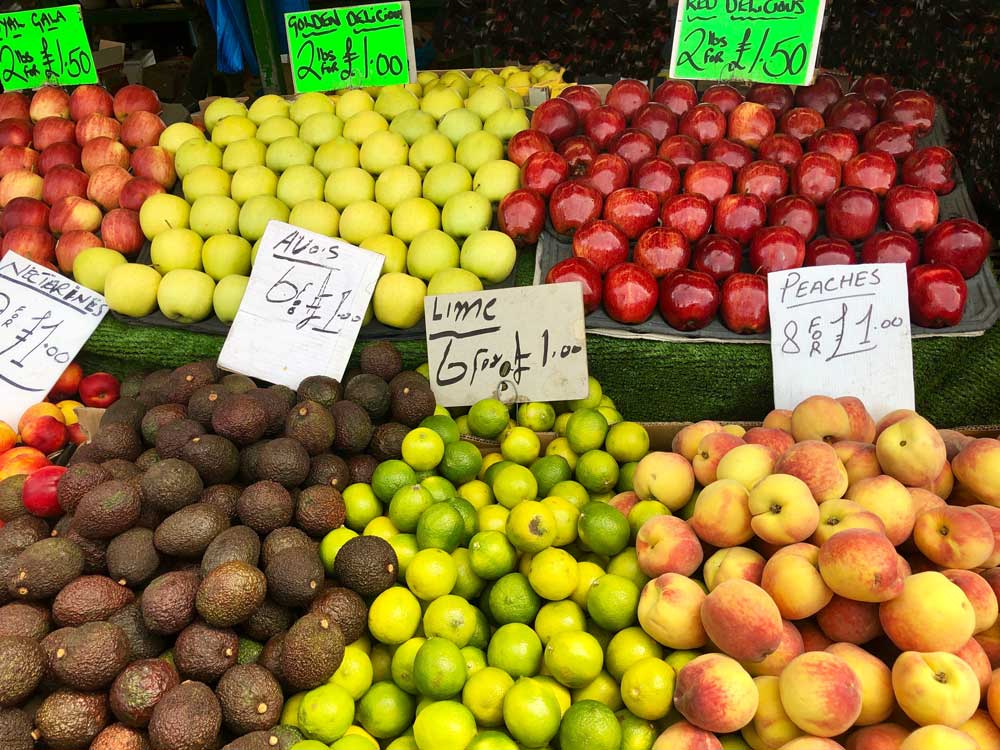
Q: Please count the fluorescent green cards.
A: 3